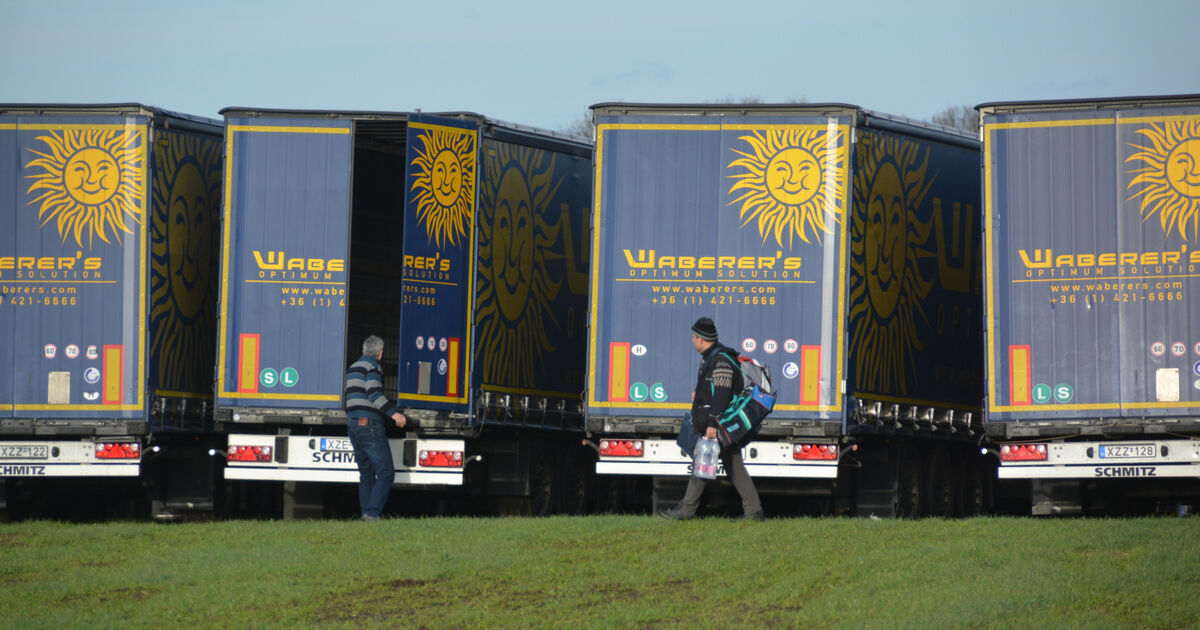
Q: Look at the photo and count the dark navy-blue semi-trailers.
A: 4